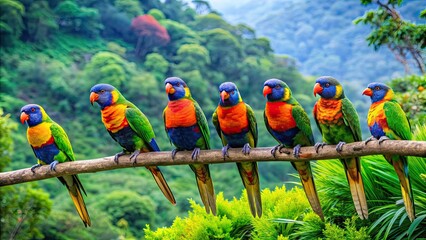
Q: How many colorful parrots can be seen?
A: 7